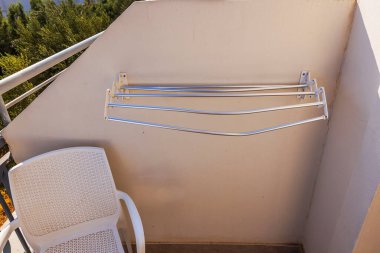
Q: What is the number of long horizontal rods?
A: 5